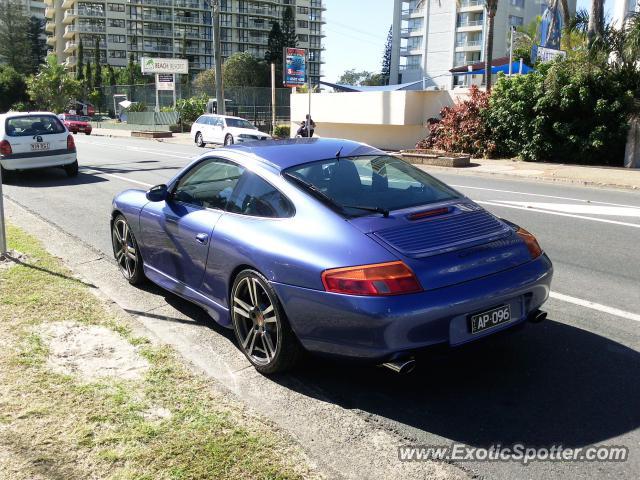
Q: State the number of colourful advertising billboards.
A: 1